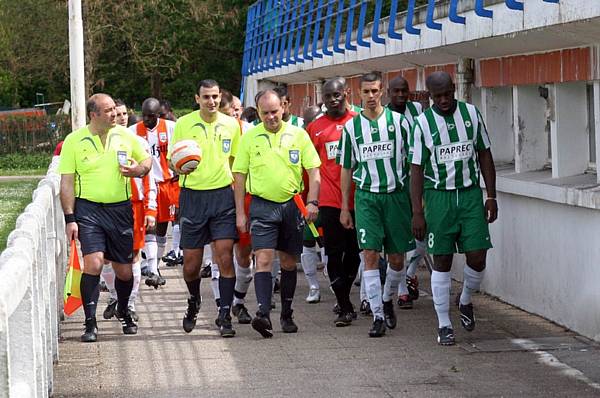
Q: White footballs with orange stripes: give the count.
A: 1